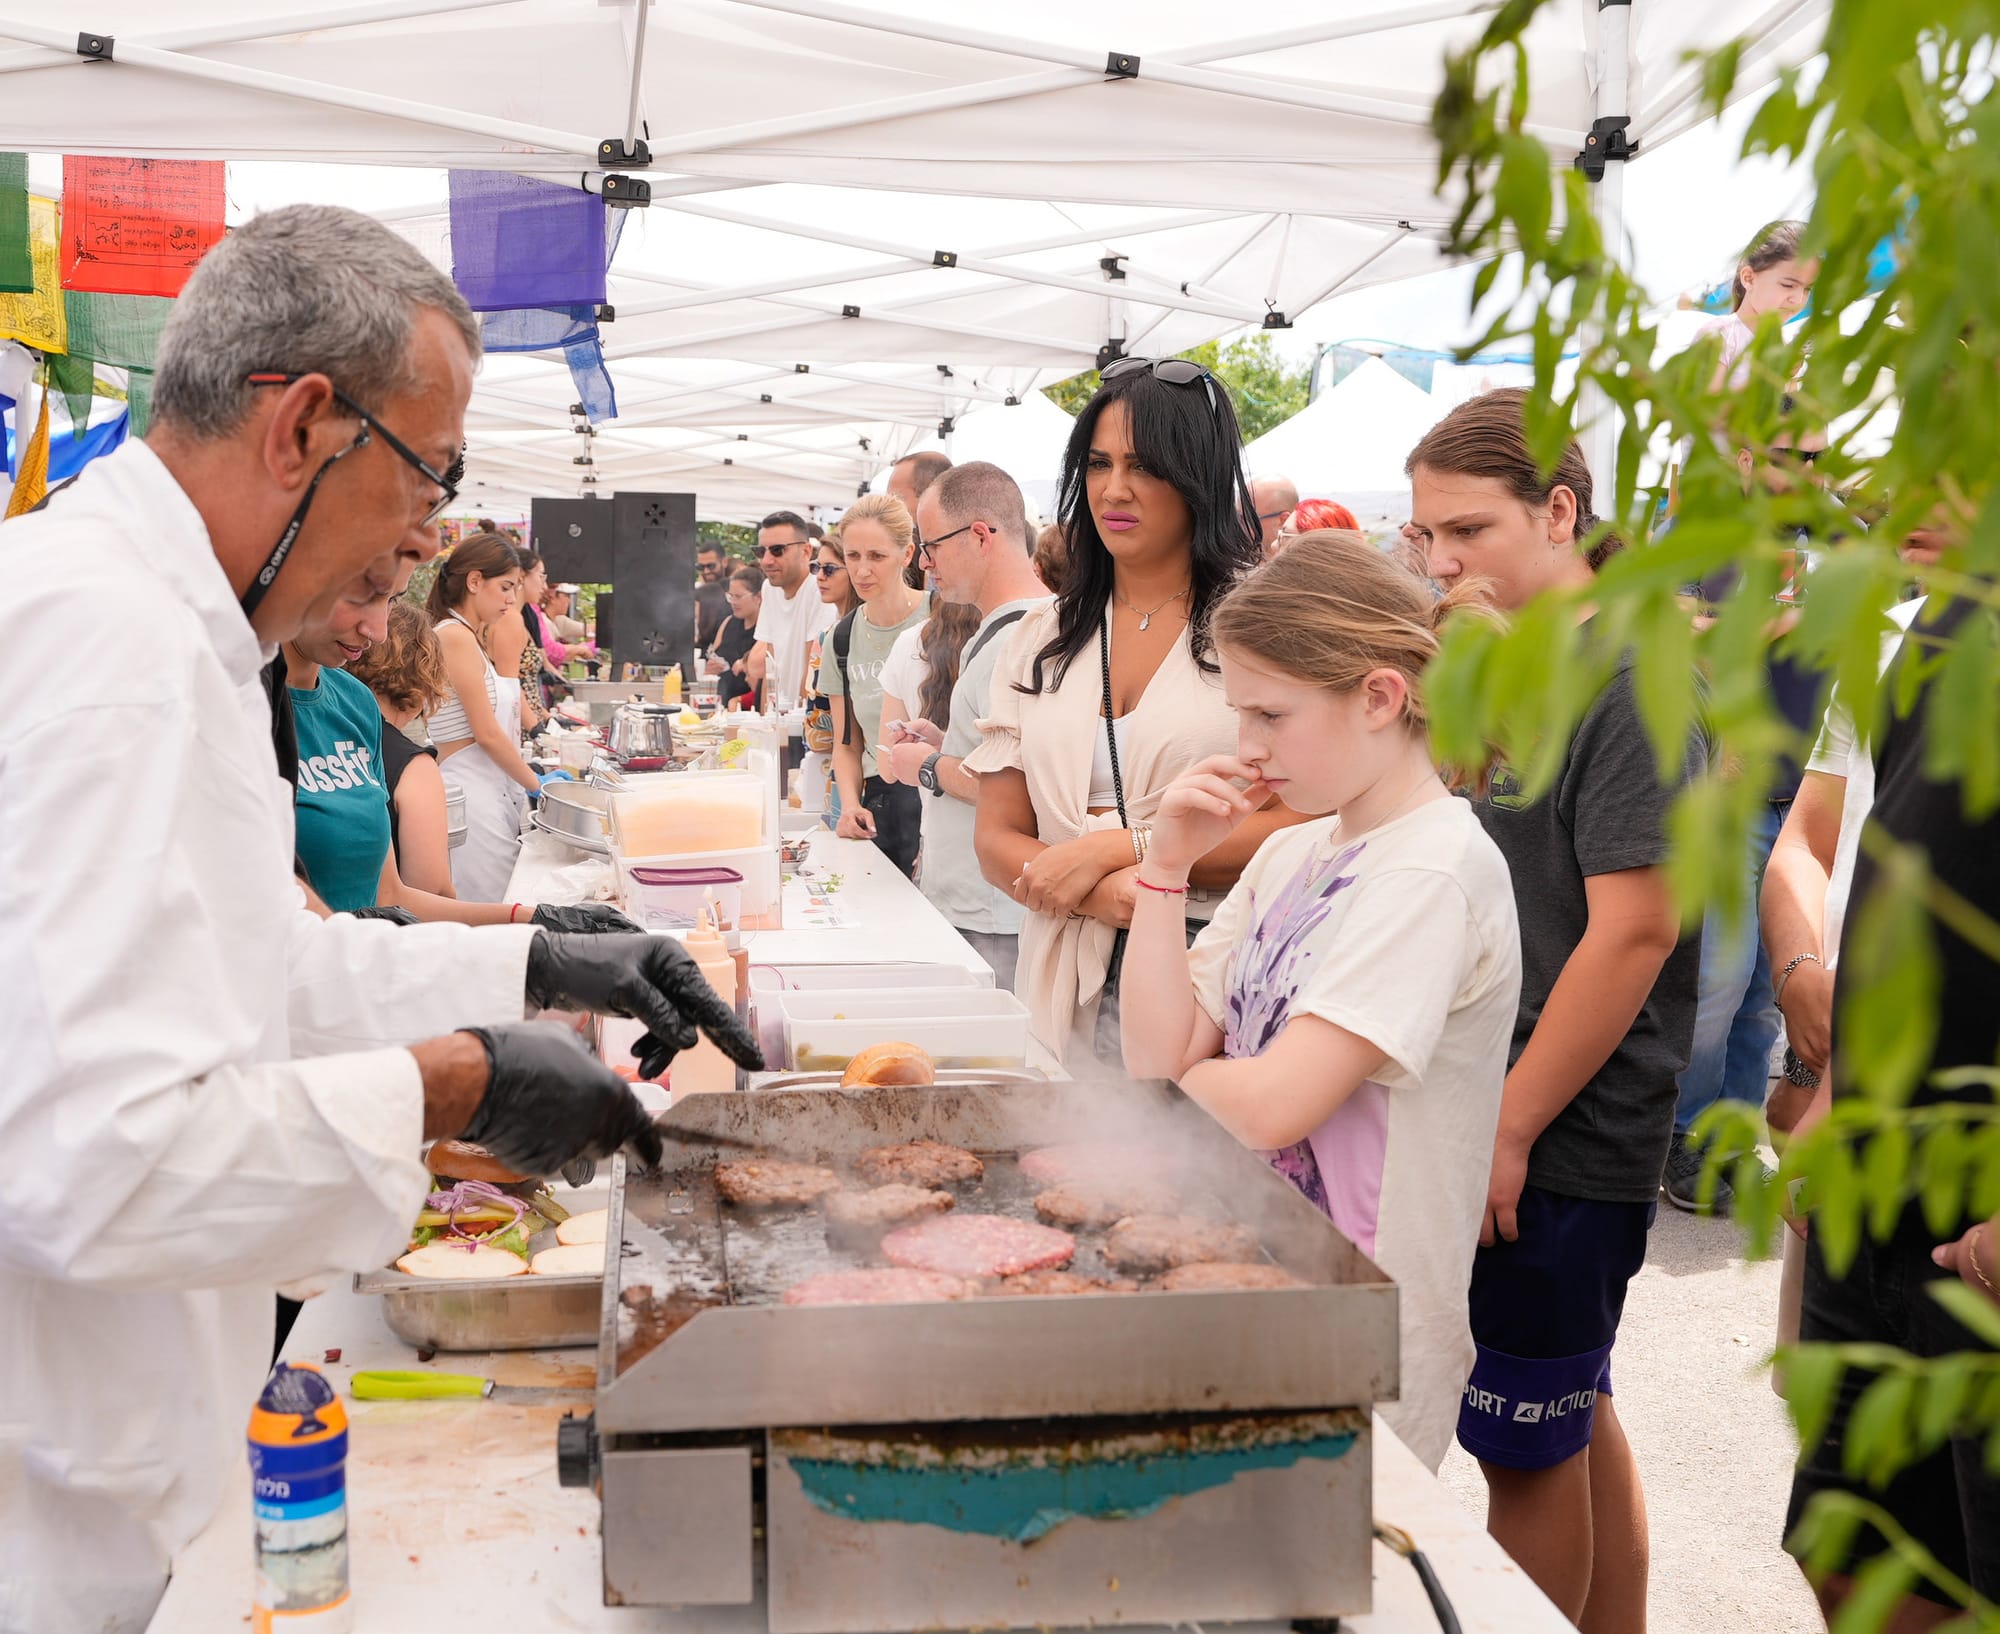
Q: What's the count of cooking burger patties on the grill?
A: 10